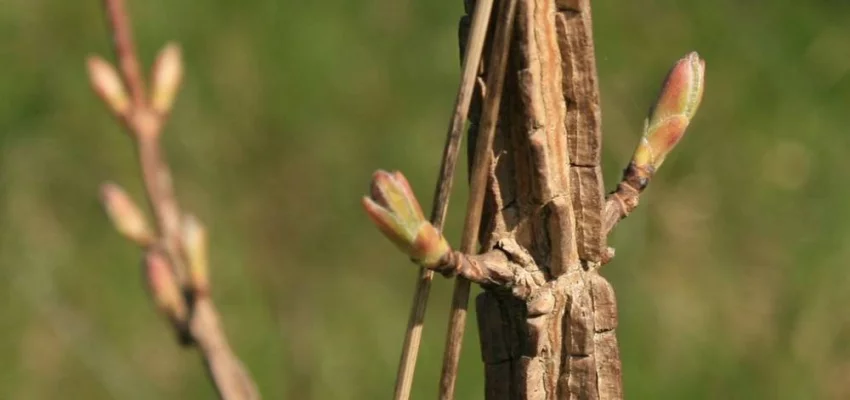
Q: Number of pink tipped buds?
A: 7